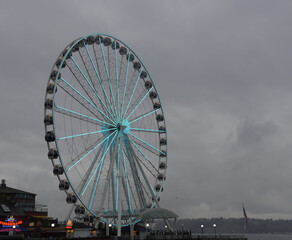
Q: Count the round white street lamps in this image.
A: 7